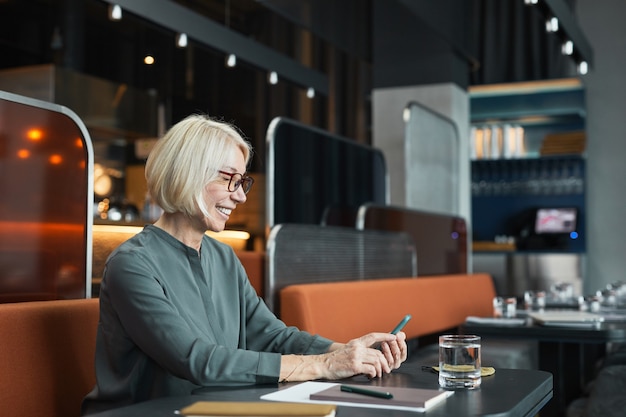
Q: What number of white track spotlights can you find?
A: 9